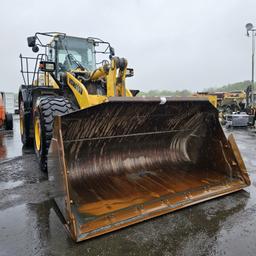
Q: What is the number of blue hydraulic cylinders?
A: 0